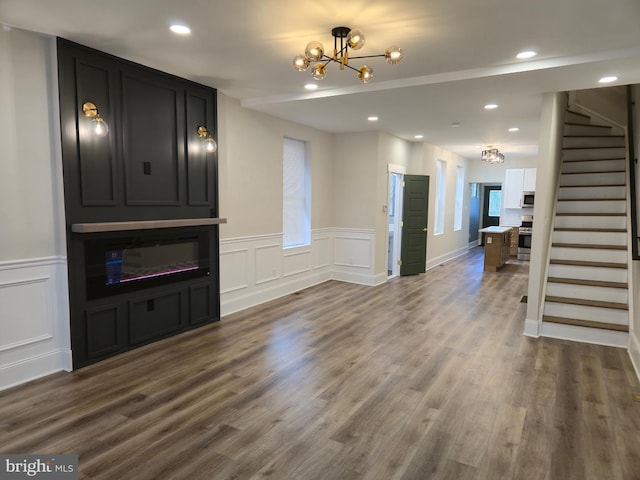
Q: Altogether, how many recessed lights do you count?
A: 8